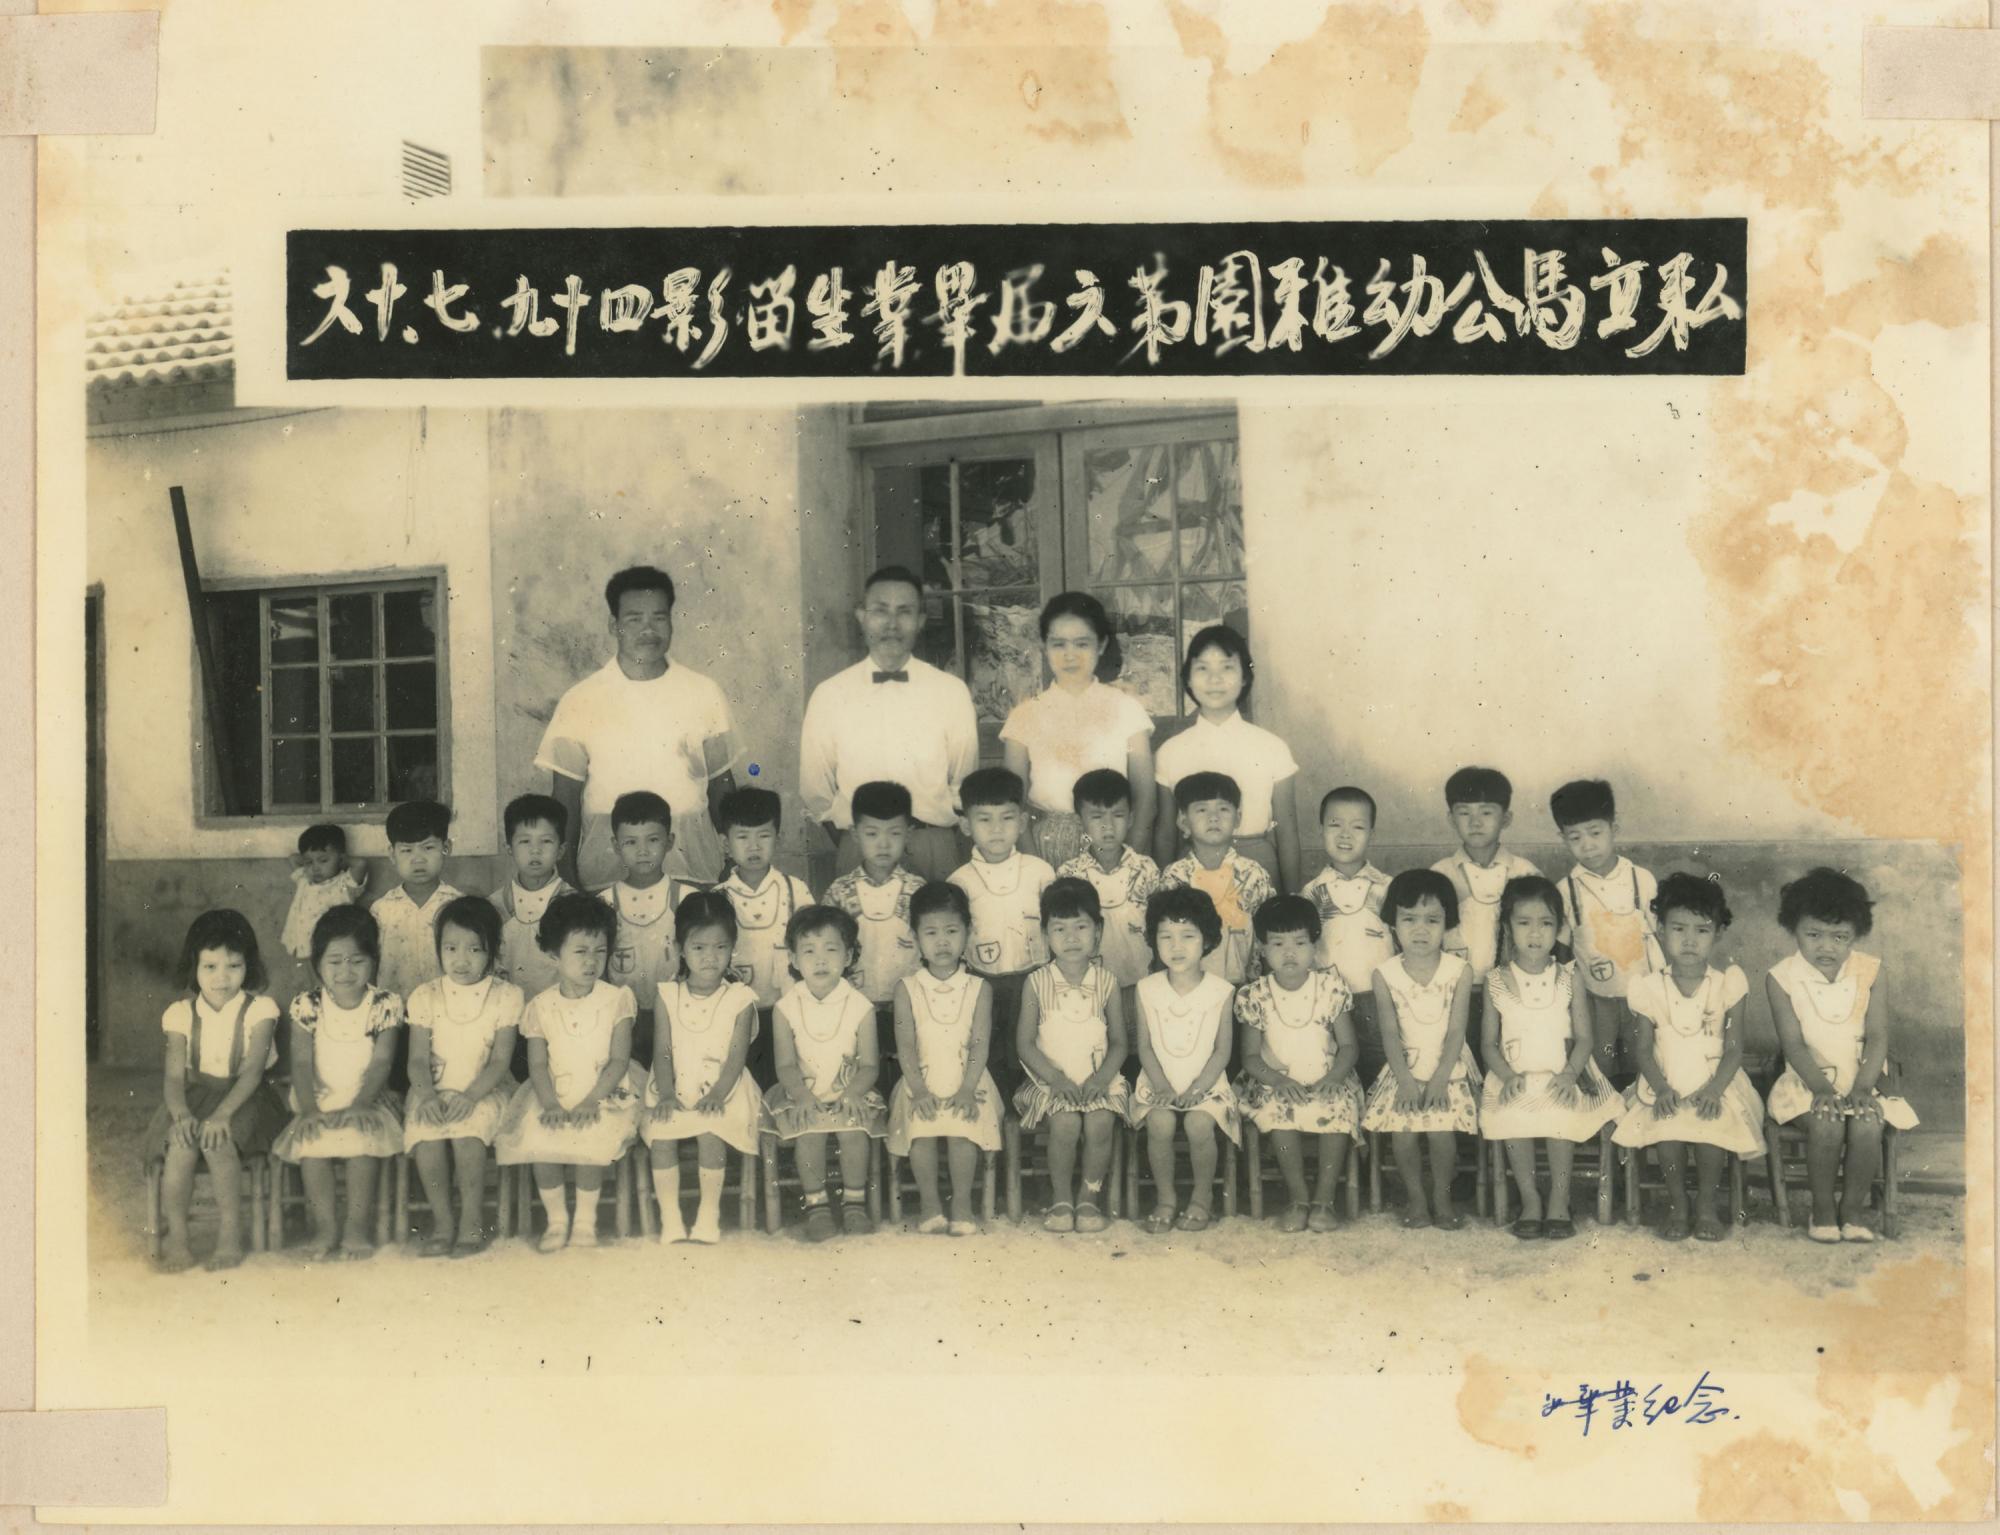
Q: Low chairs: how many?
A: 14